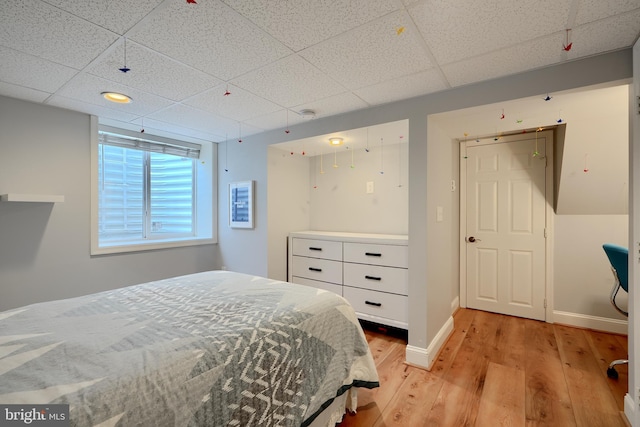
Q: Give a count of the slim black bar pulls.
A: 5